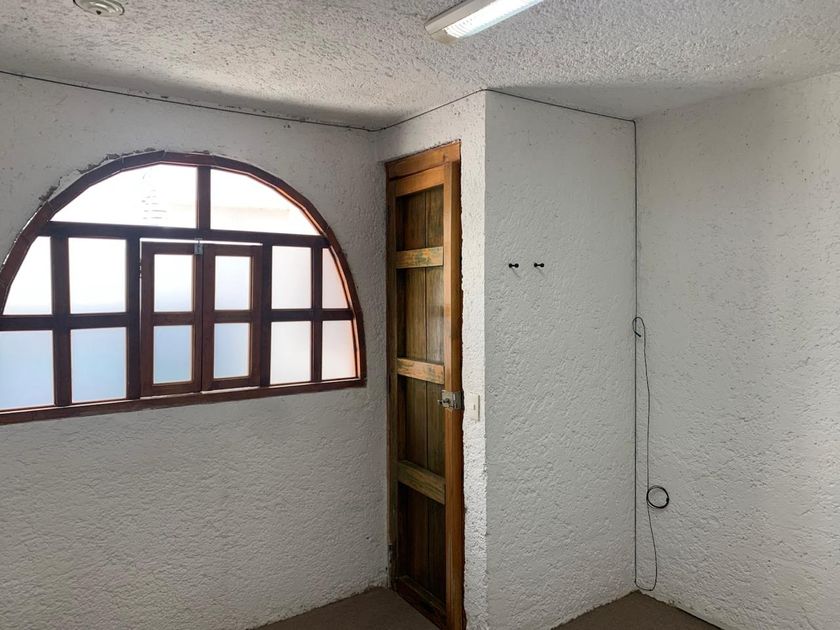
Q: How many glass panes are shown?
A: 14